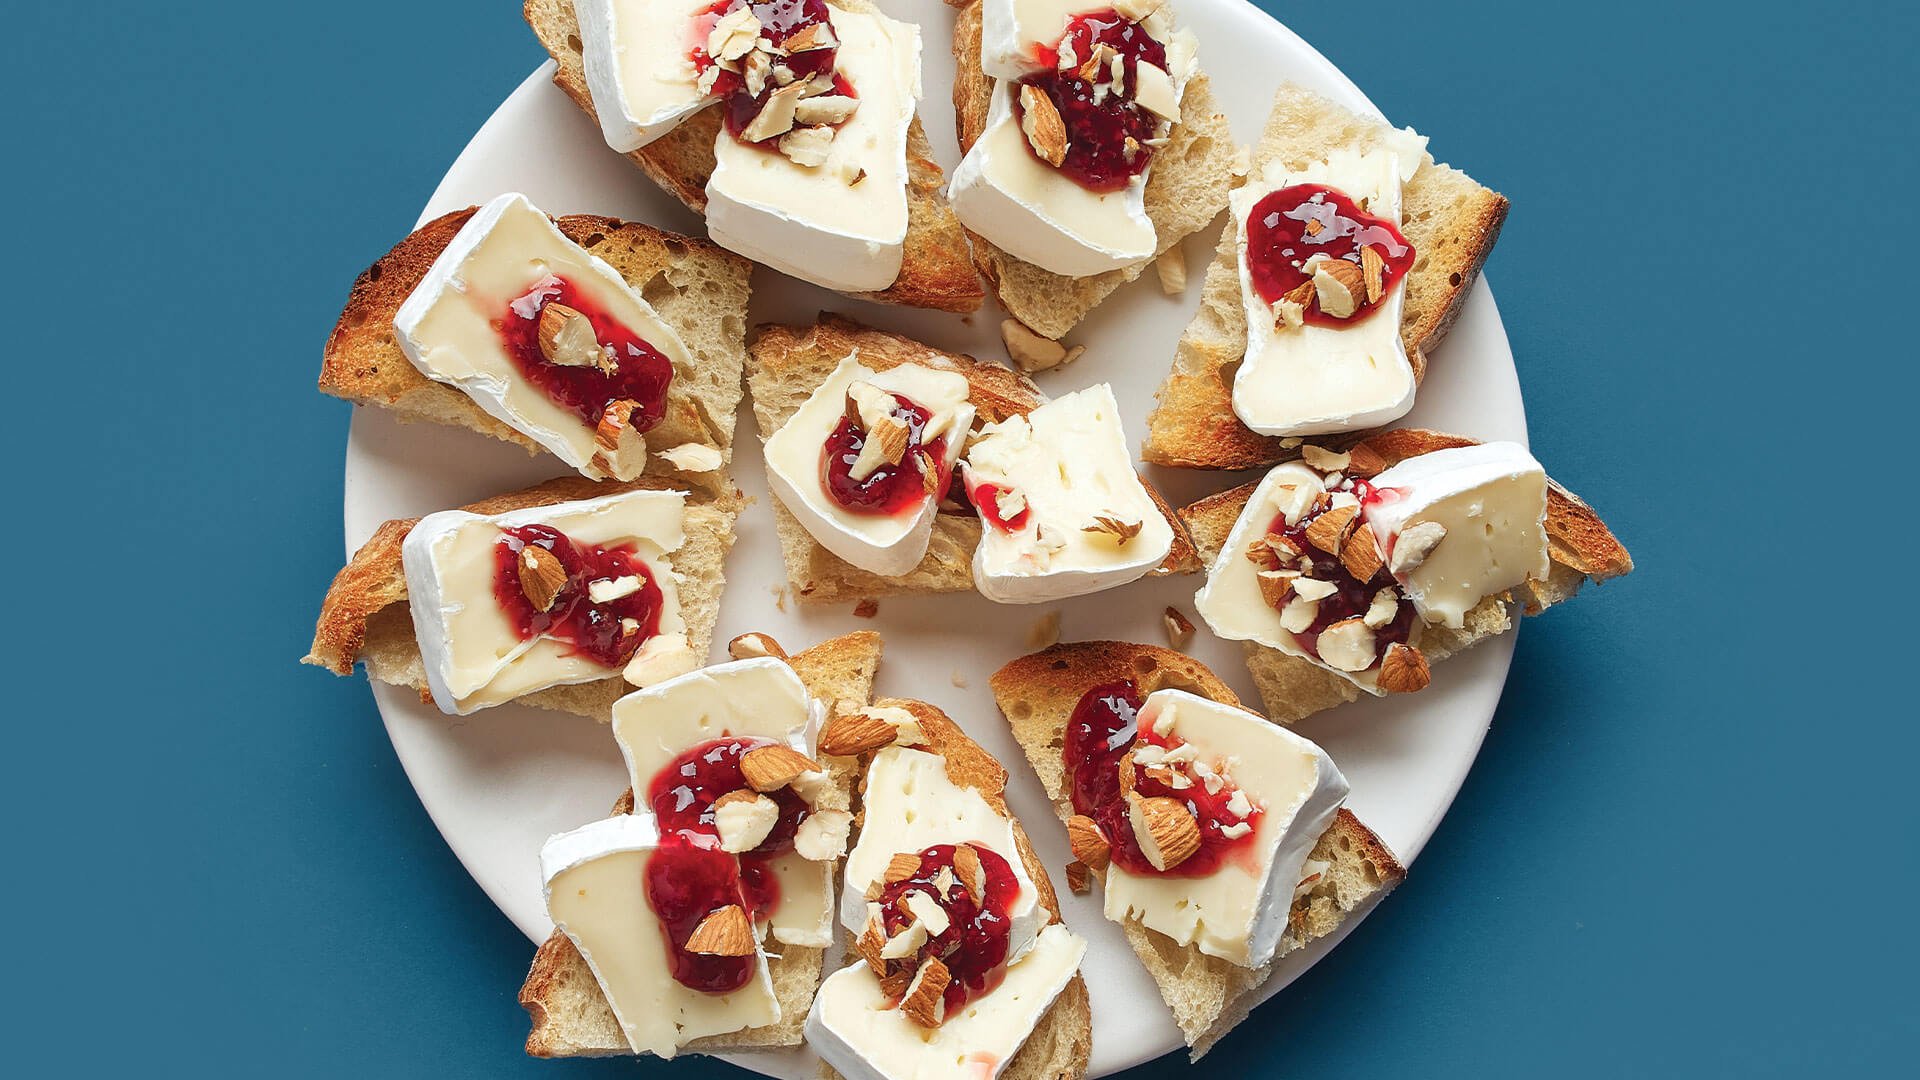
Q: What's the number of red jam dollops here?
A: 10